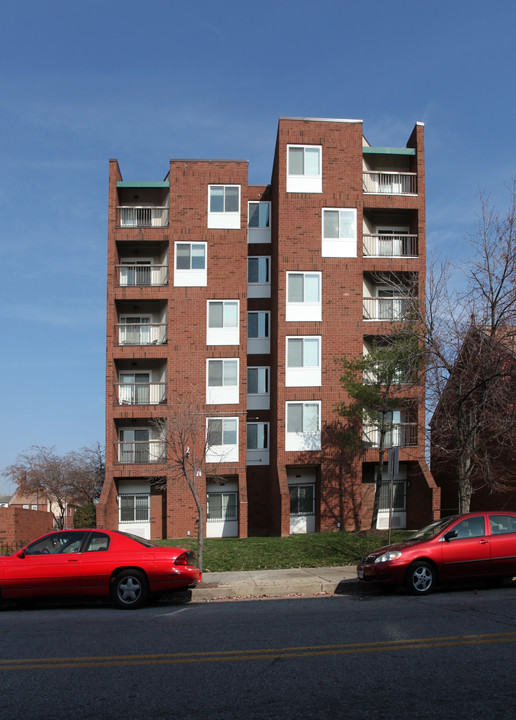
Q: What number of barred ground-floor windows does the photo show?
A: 4